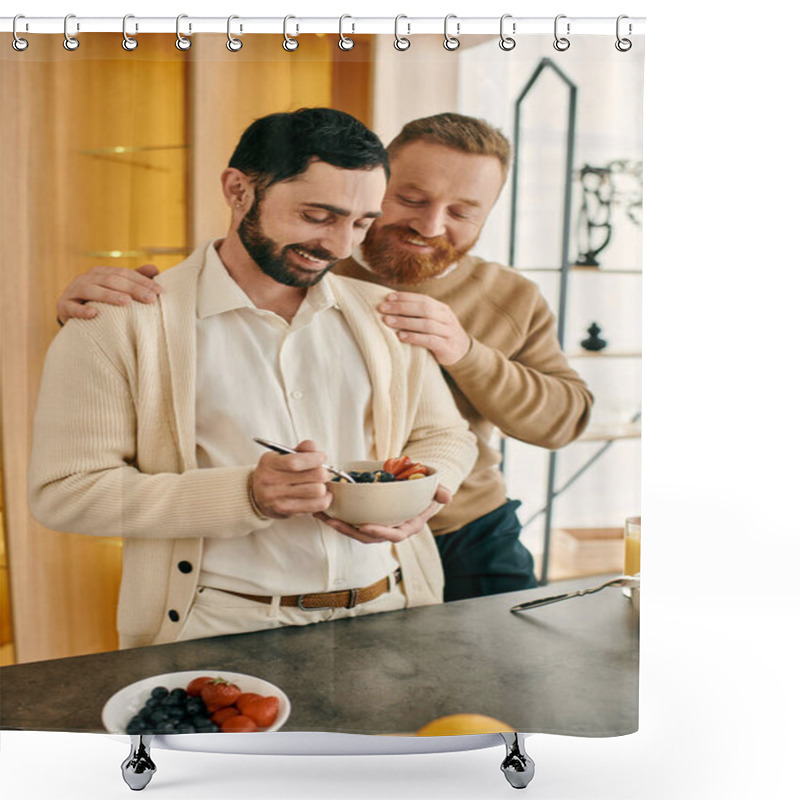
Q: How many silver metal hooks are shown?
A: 12